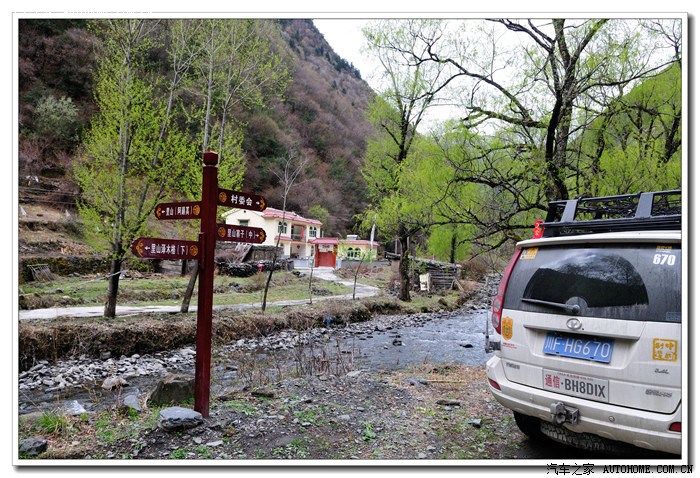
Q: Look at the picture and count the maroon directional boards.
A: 4